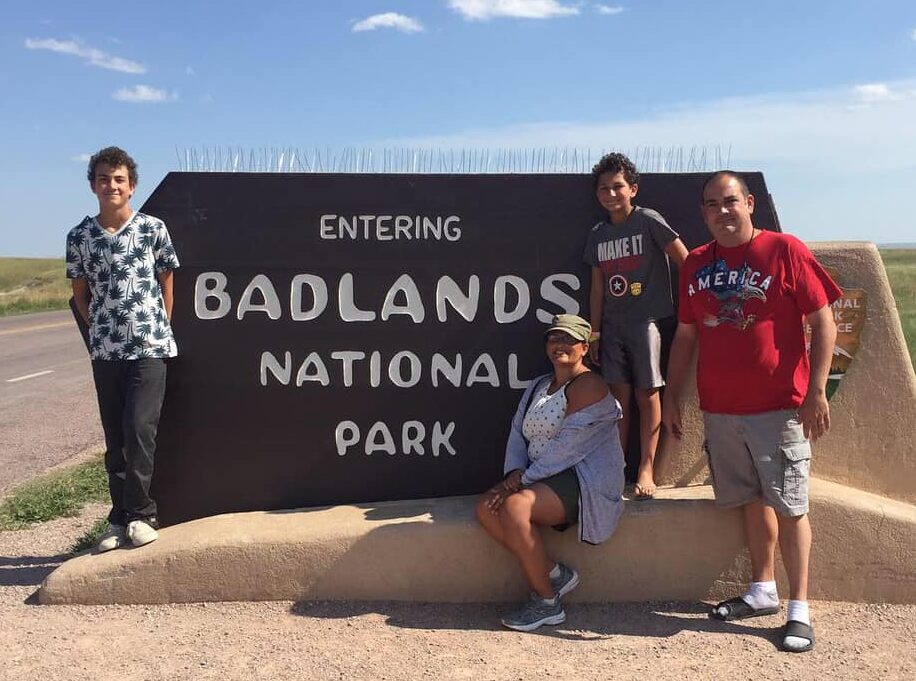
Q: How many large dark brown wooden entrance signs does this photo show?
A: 1